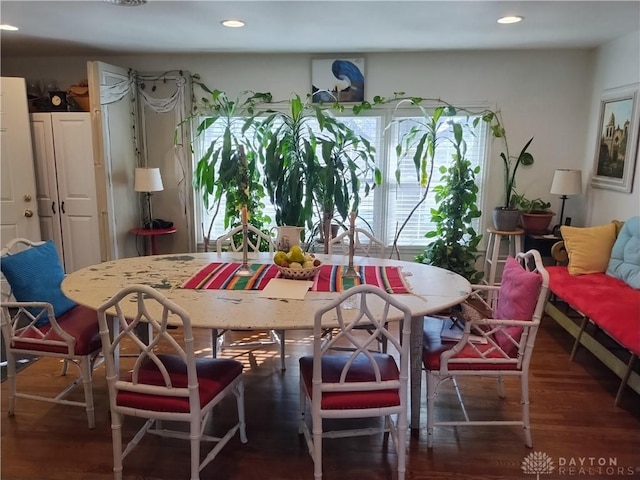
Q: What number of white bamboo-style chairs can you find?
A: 6